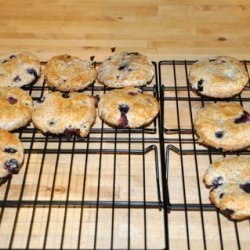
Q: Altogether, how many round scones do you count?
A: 10